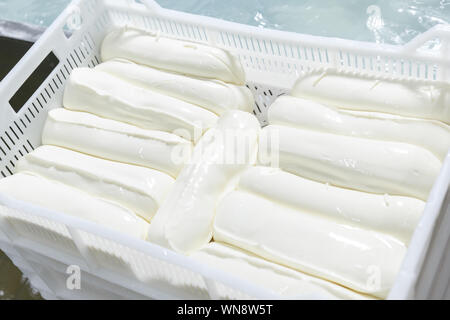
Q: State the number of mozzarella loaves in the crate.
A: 13